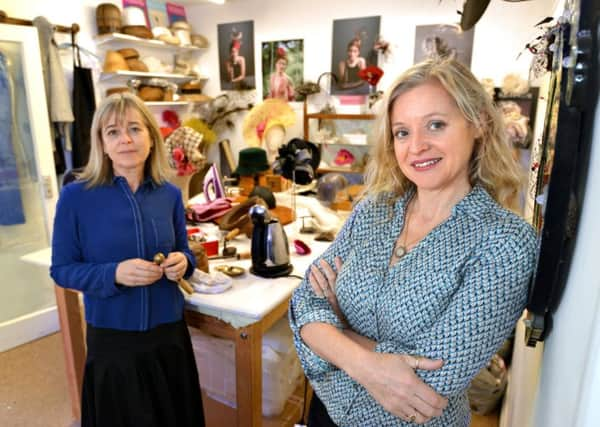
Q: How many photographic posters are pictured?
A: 4